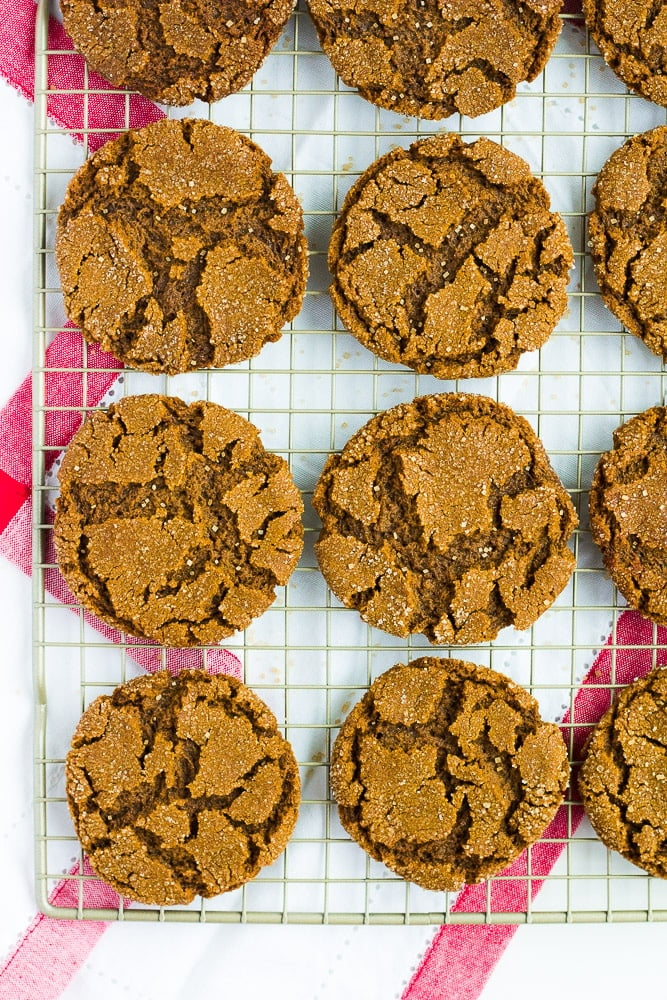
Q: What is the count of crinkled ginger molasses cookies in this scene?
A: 12